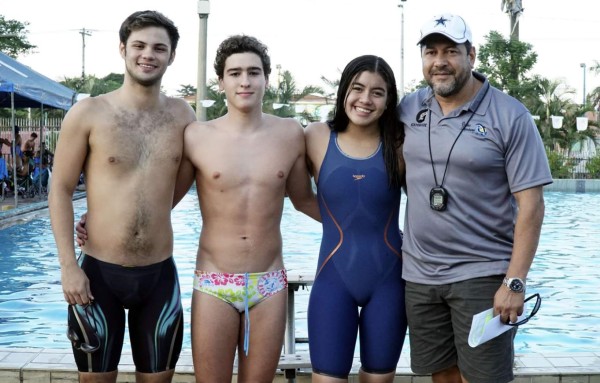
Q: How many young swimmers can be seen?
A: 3